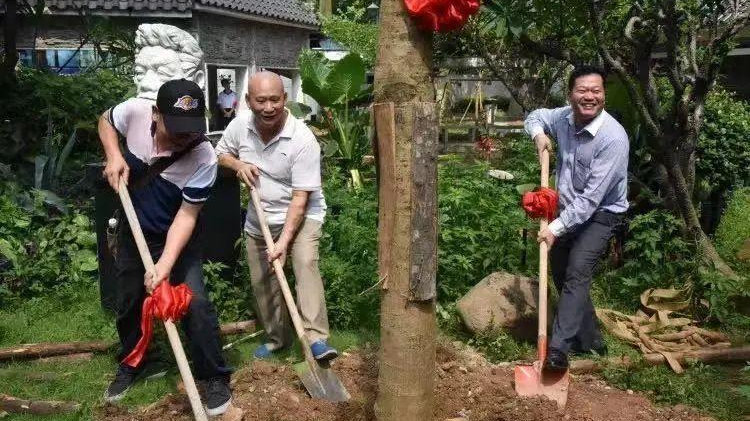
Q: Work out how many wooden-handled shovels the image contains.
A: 3